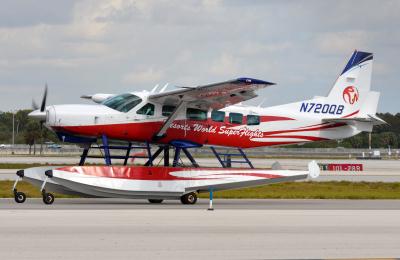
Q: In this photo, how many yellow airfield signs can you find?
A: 0